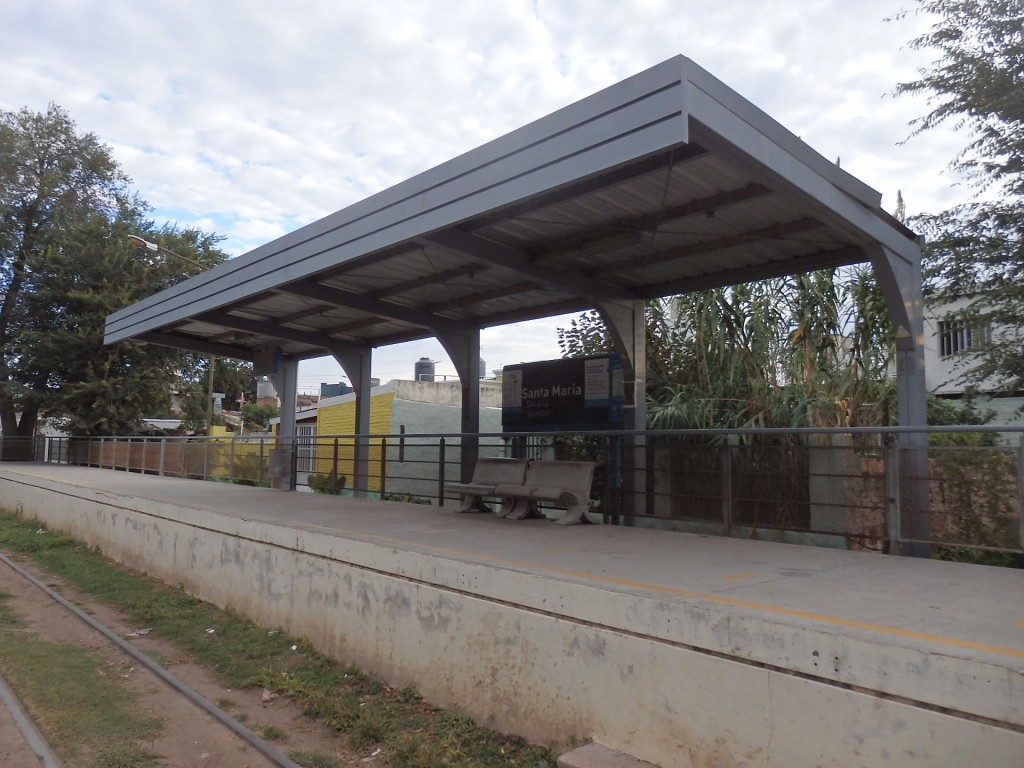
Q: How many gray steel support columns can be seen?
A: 5